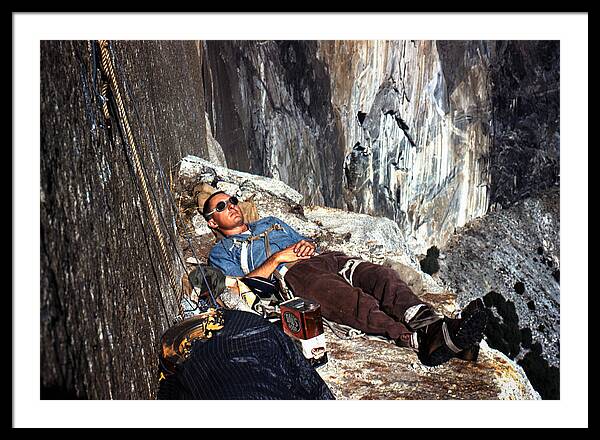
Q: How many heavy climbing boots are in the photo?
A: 2